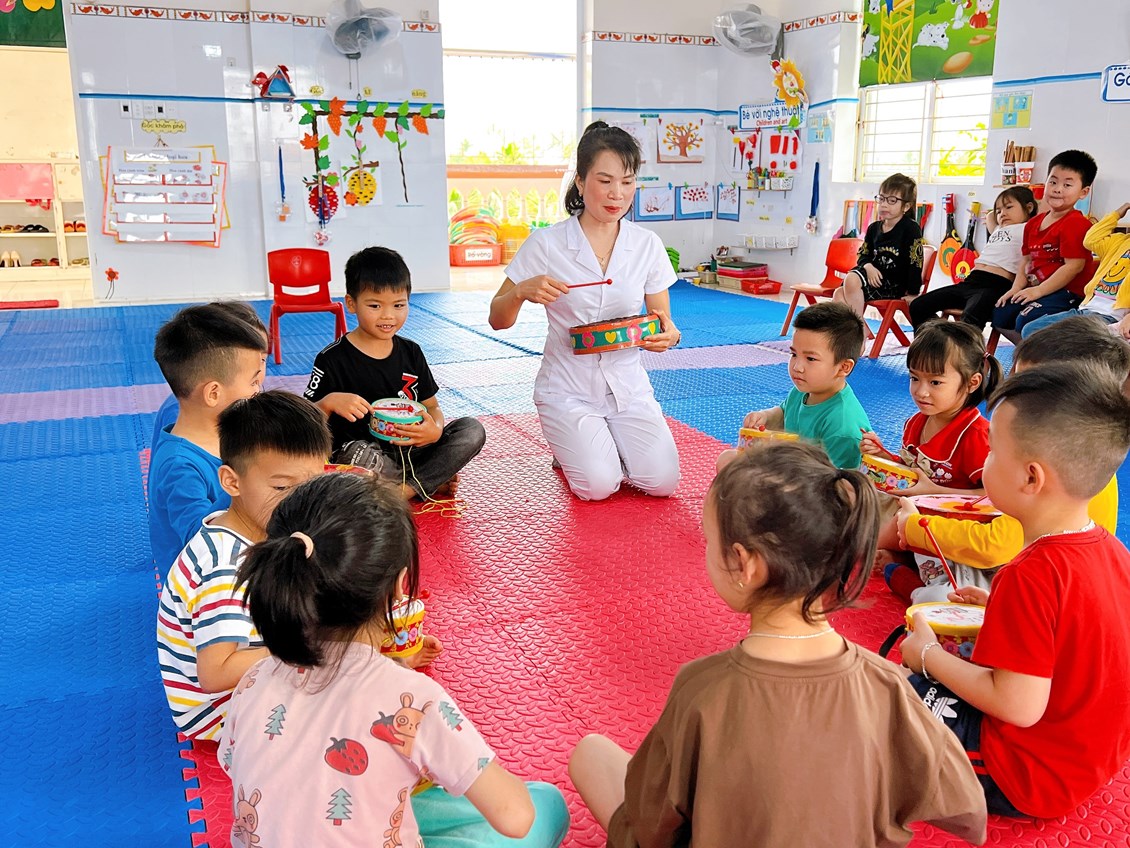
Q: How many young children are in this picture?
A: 14